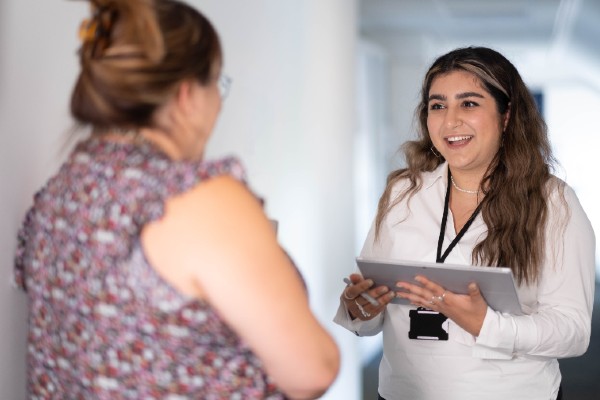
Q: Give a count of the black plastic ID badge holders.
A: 1